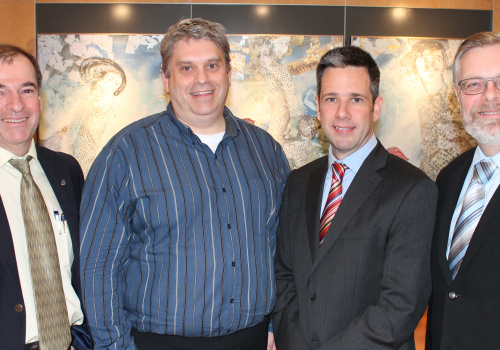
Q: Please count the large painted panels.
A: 3